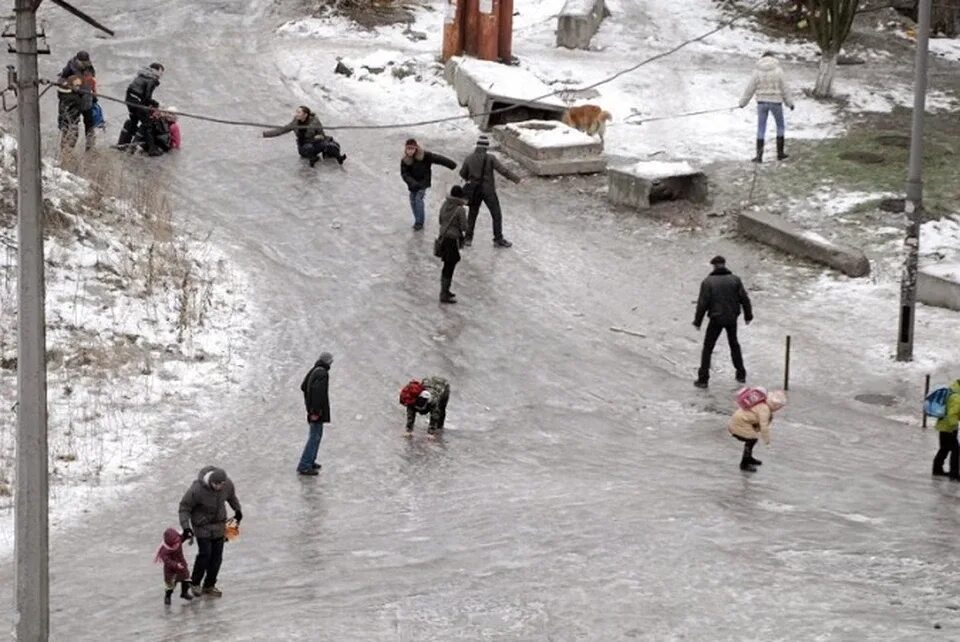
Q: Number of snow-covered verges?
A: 2